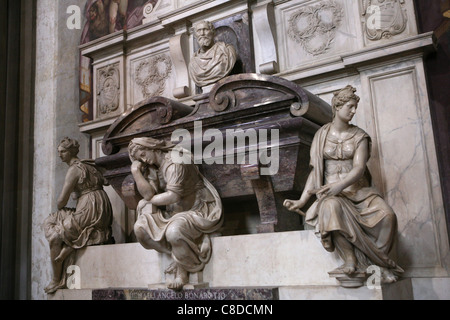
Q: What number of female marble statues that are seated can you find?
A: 3